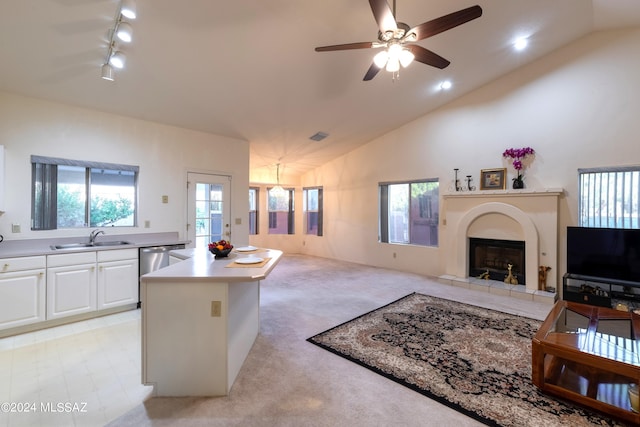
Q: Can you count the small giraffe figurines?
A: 2